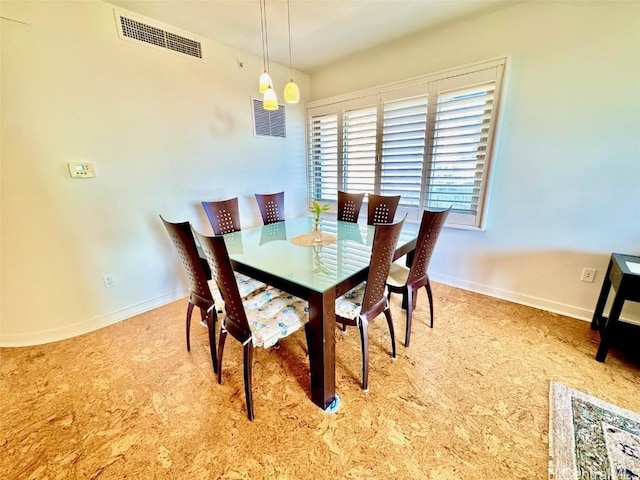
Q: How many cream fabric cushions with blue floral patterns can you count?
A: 3